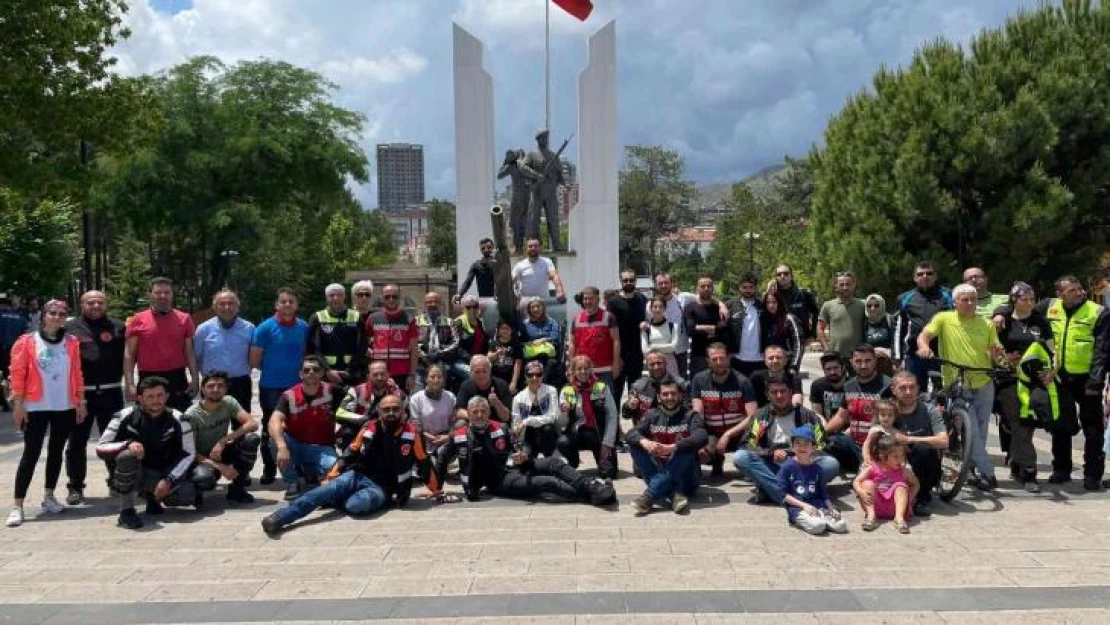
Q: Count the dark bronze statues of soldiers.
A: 2